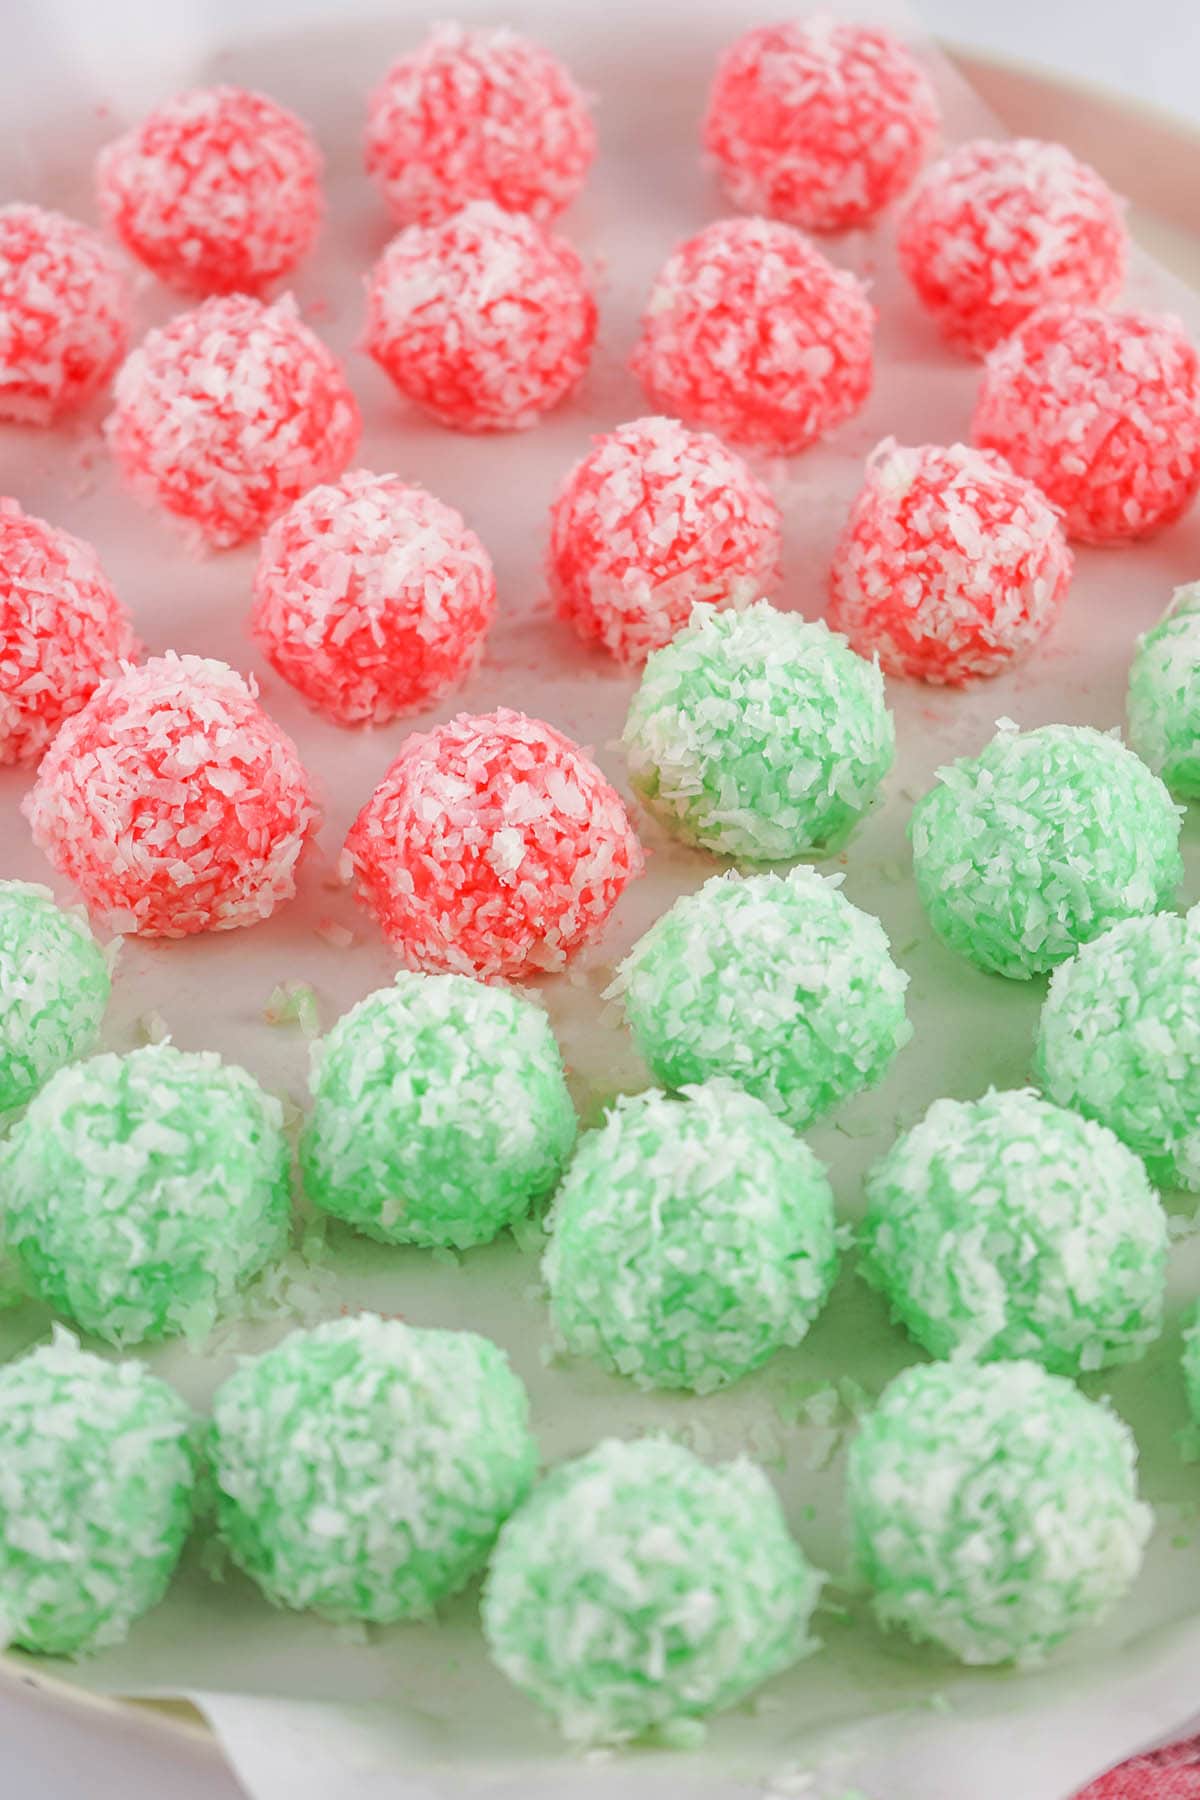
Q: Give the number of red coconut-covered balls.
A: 15